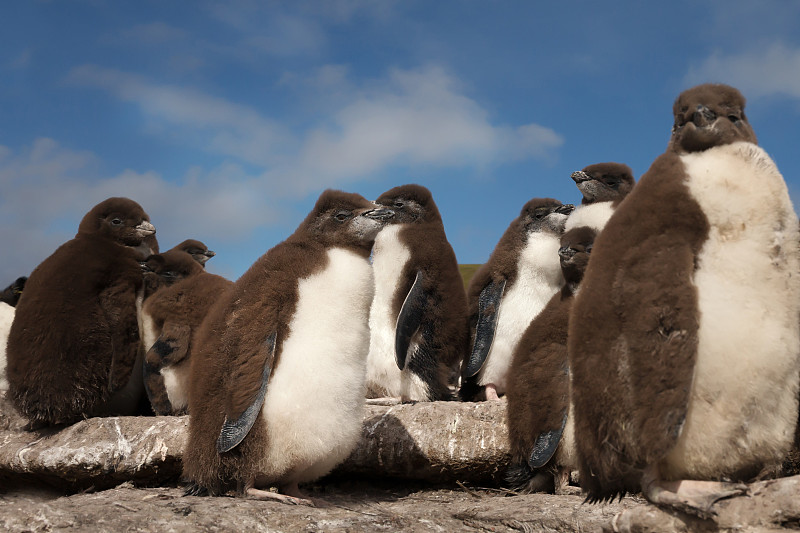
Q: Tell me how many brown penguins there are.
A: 9